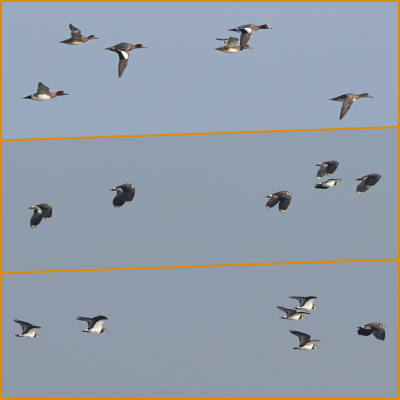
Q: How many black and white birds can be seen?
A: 12